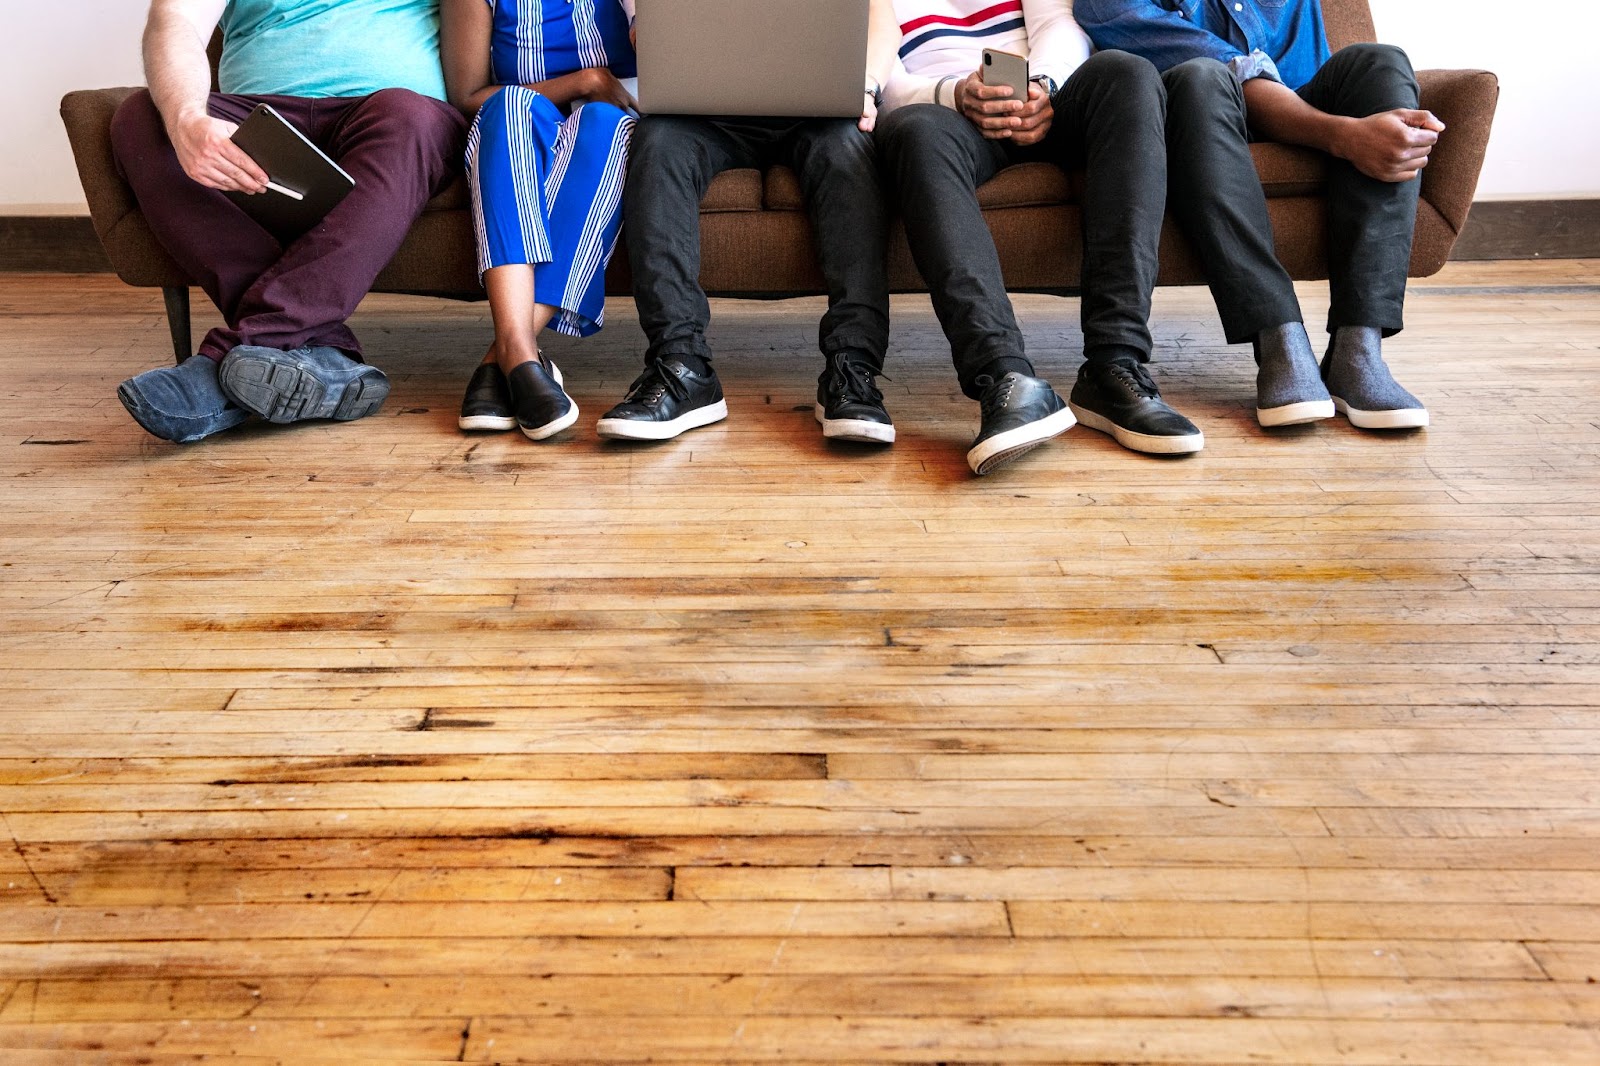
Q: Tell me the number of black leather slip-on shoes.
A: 2